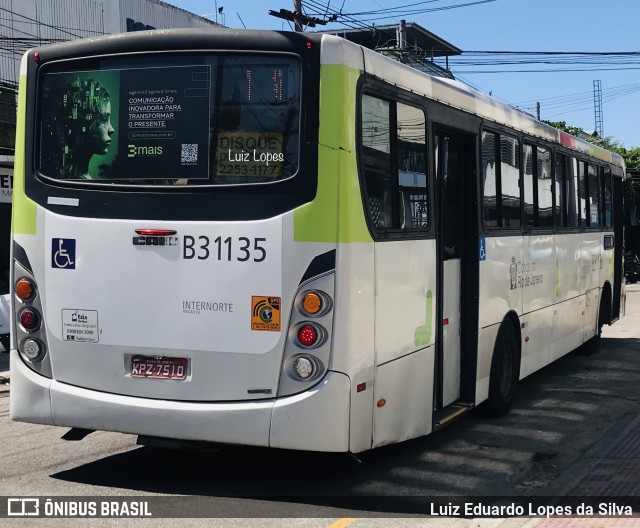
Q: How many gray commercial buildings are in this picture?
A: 1